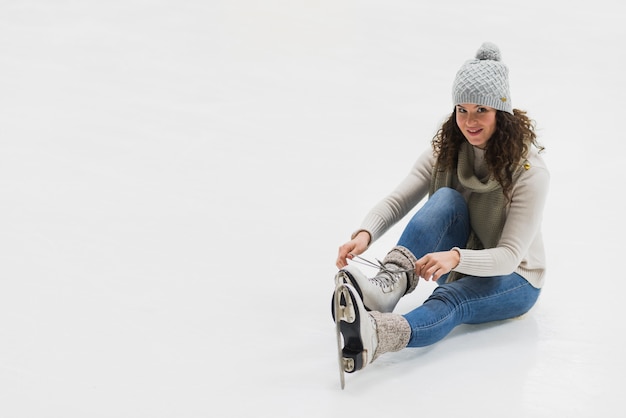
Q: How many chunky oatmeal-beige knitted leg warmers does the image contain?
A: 2